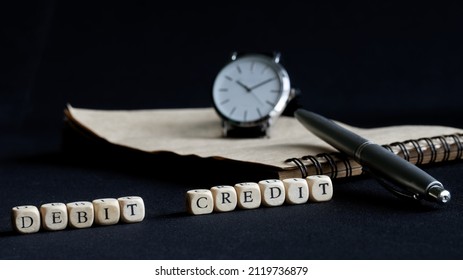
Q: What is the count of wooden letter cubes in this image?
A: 11